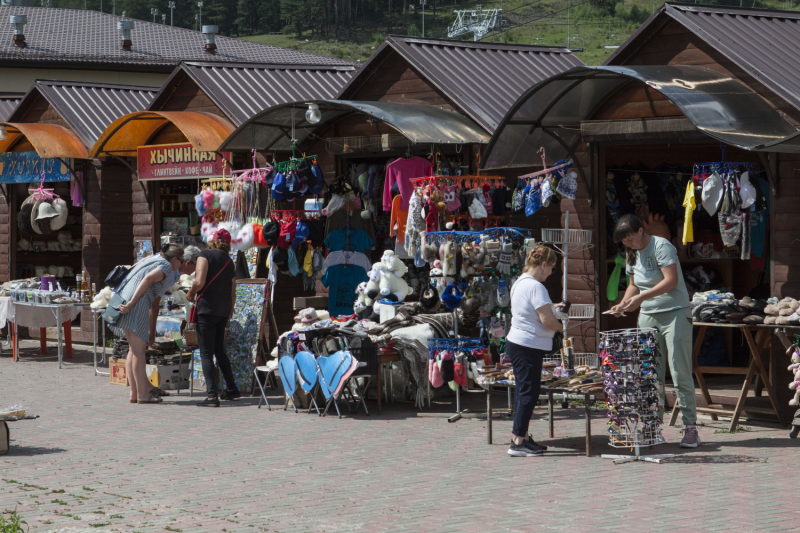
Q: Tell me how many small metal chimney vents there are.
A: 3